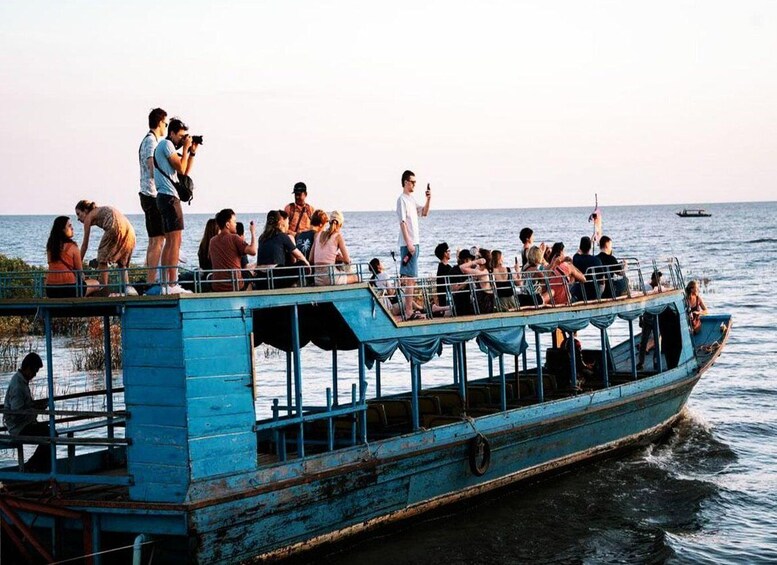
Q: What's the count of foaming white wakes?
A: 1